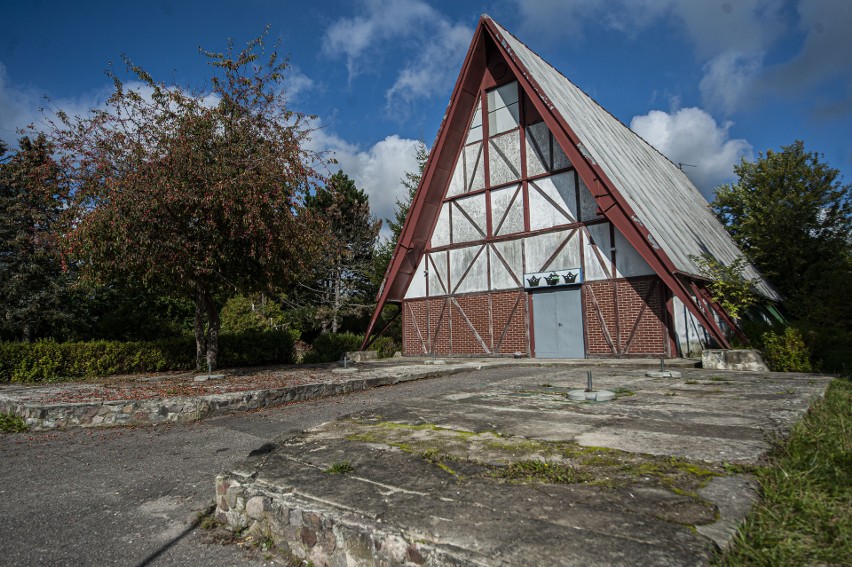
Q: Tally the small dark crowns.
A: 3